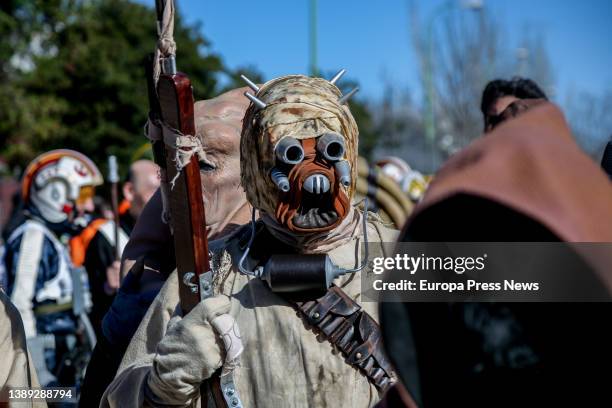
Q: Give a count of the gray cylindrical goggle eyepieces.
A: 2